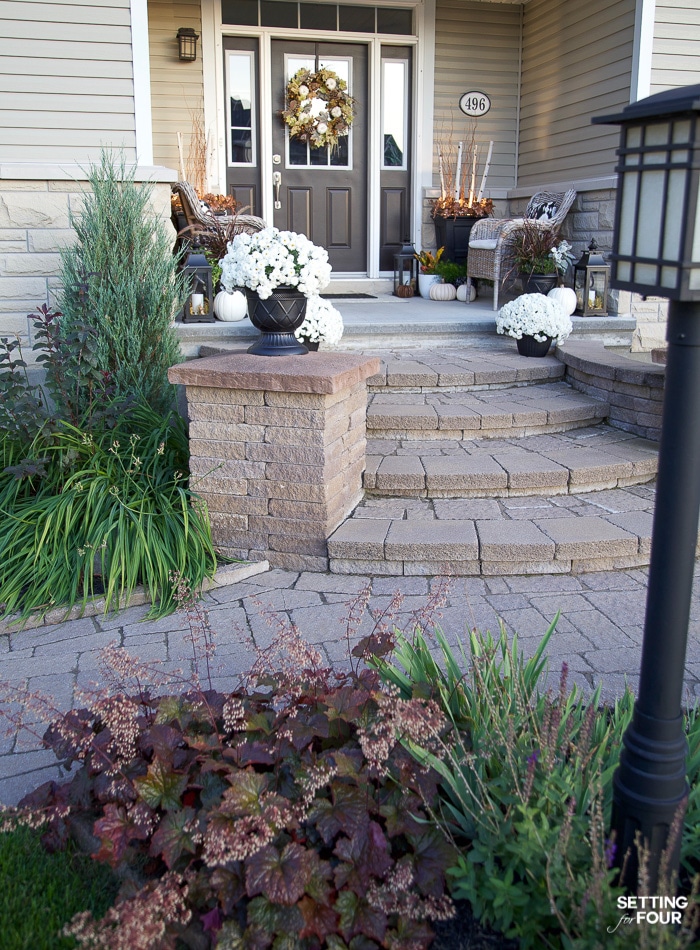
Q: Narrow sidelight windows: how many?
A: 2